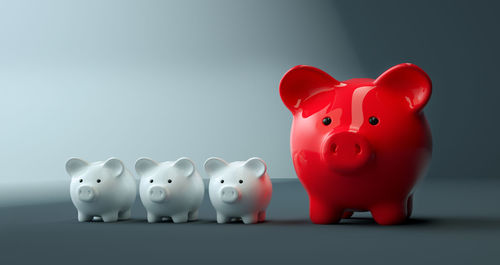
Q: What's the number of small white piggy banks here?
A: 3